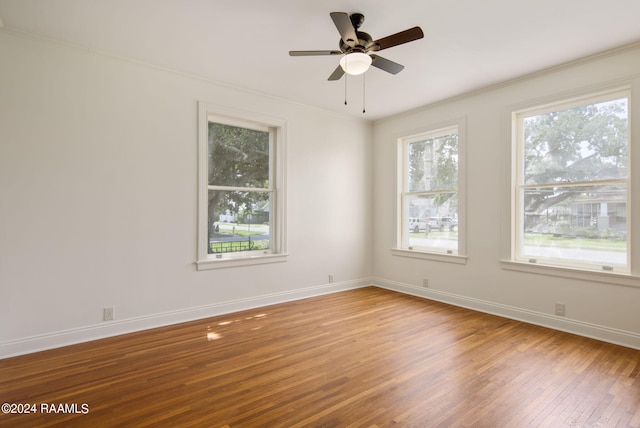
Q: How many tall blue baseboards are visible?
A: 0